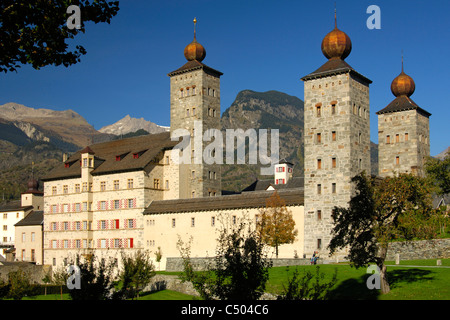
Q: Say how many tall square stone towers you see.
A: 3